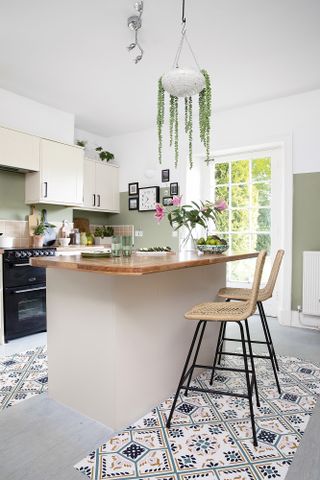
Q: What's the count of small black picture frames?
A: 5